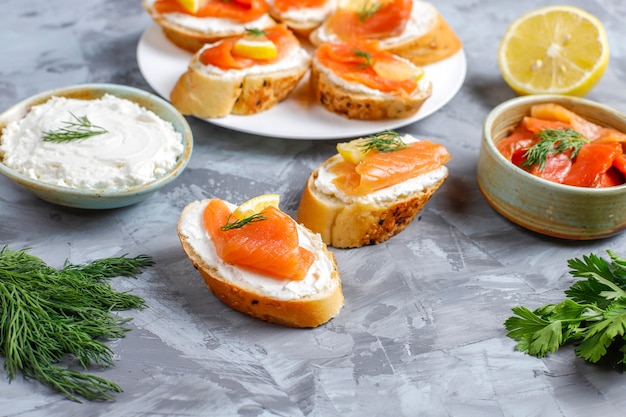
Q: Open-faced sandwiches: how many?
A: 7